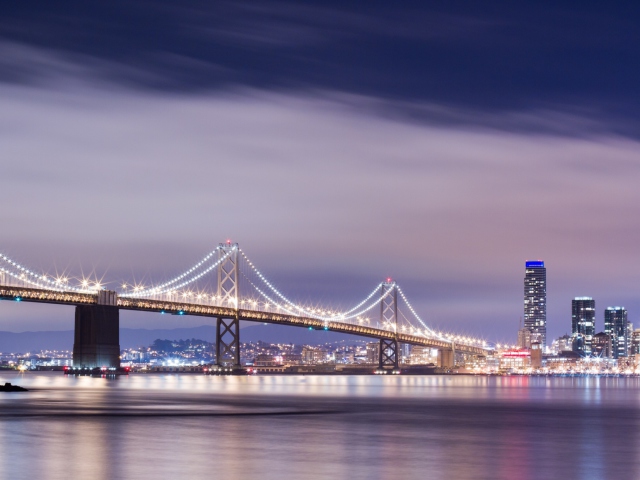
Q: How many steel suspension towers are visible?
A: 2